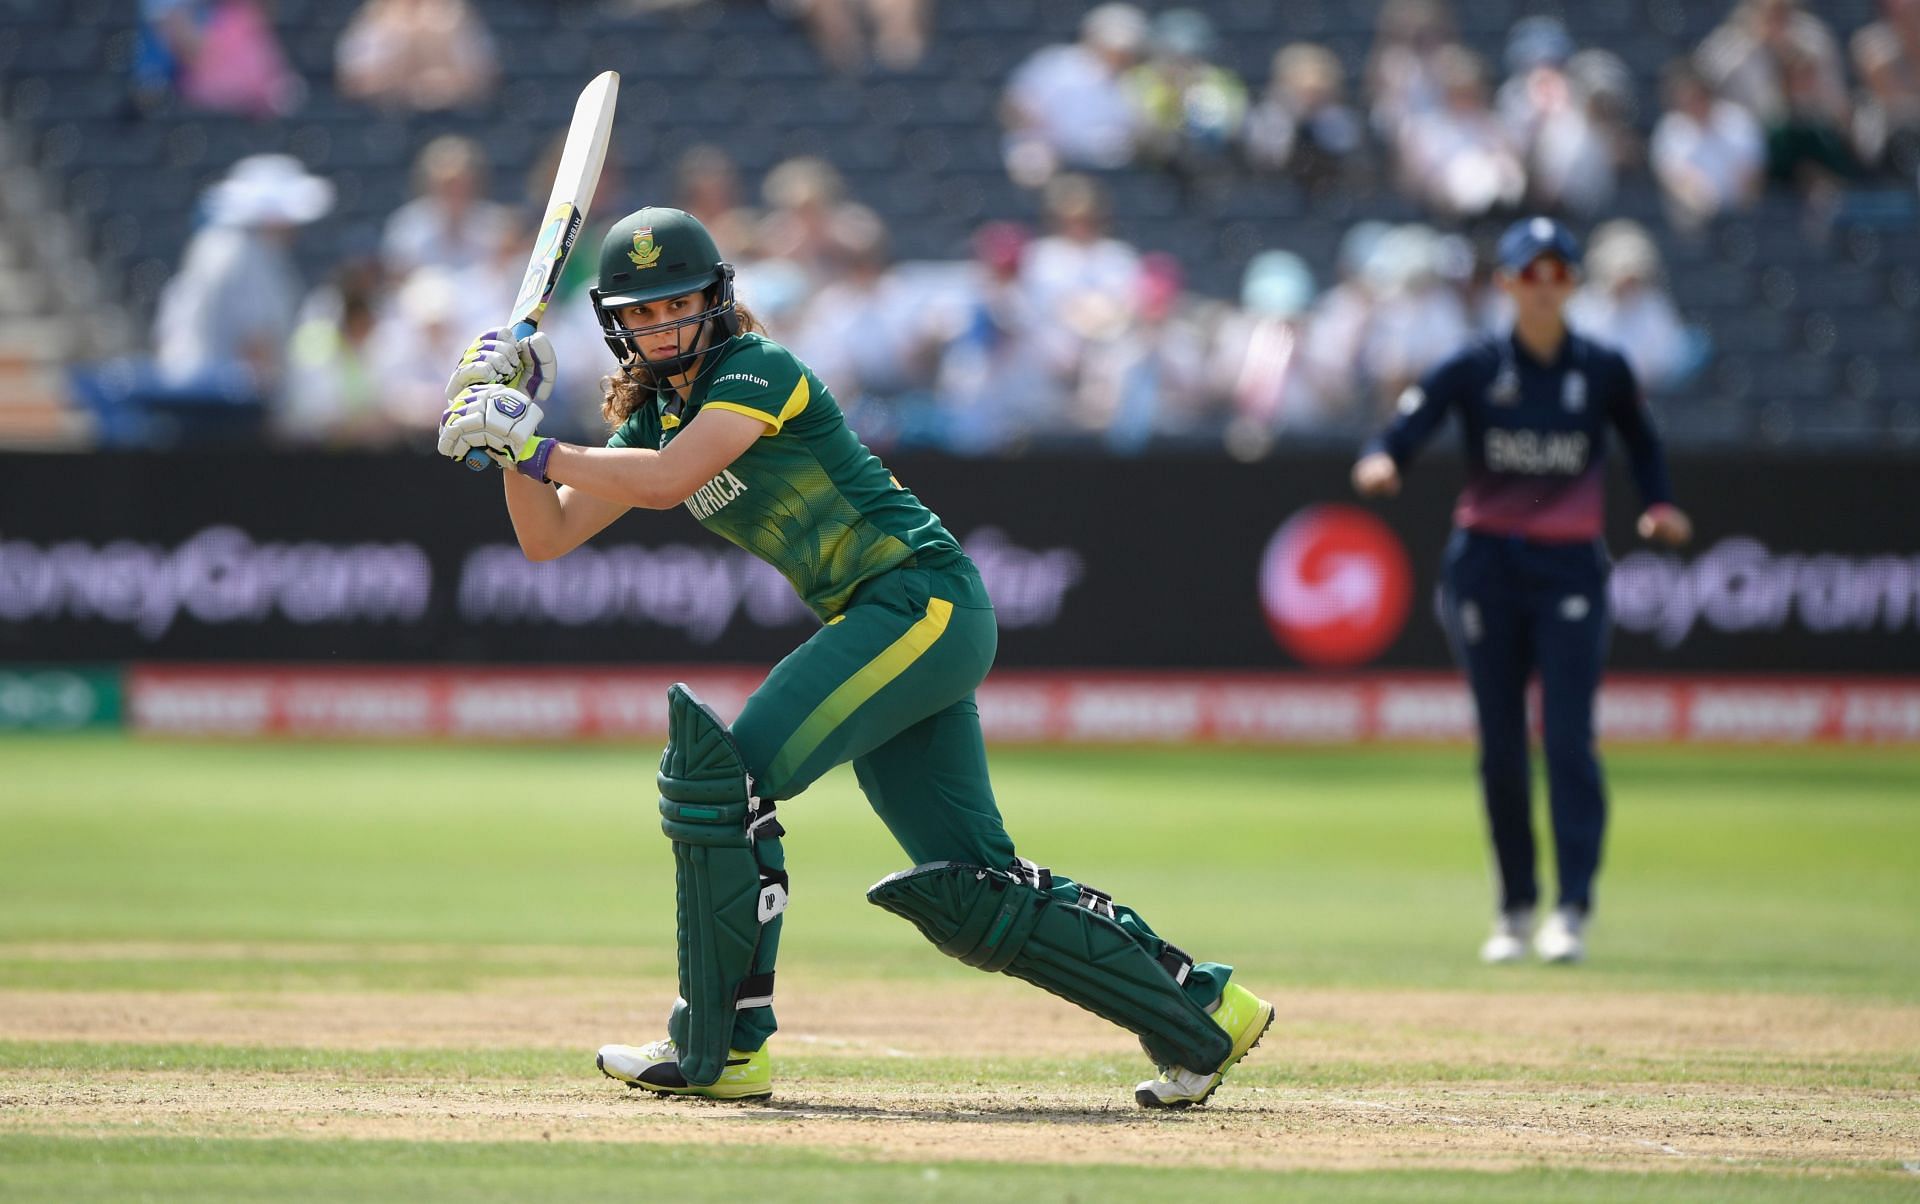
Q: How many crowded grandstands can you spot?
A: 1